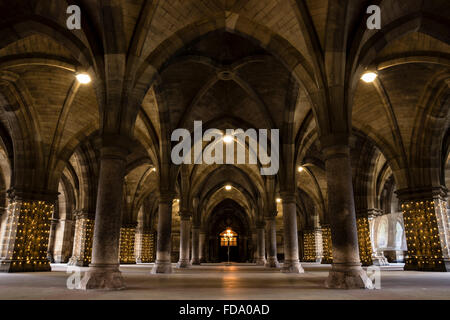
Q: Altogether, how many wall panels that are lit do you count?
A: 8